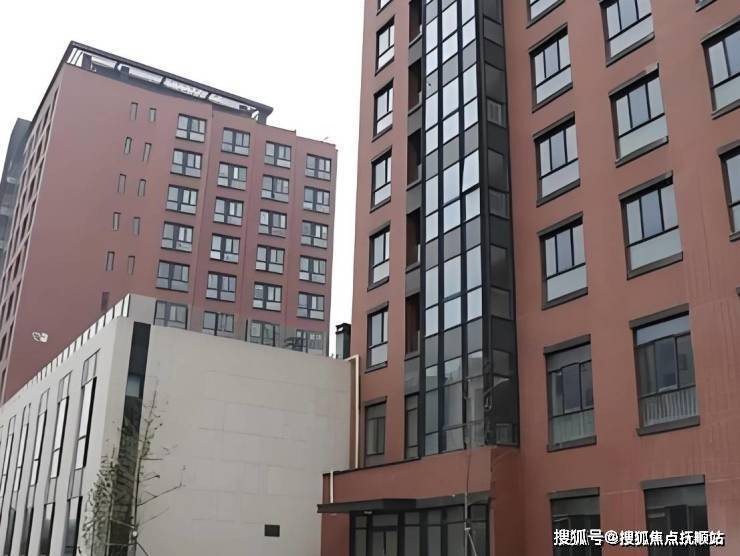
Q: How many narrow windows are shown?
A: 11